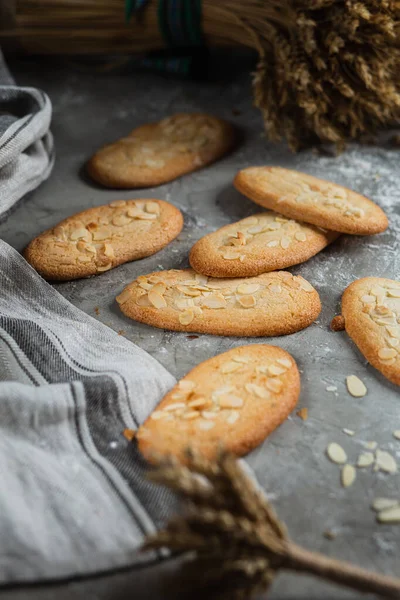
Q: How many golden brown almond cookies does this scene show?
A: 7